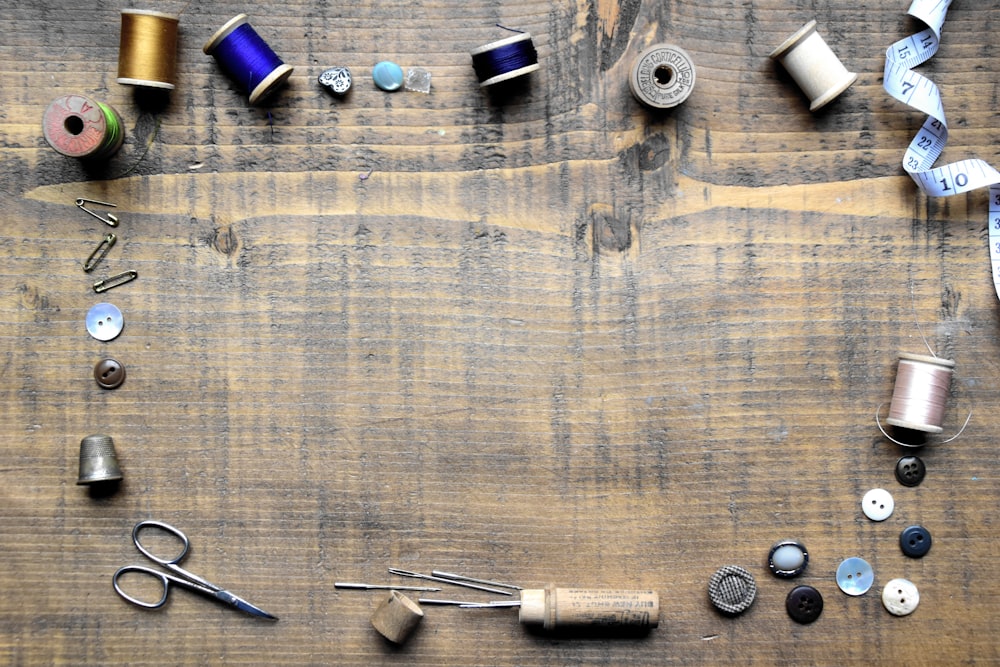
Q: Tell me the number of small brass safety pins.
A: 3